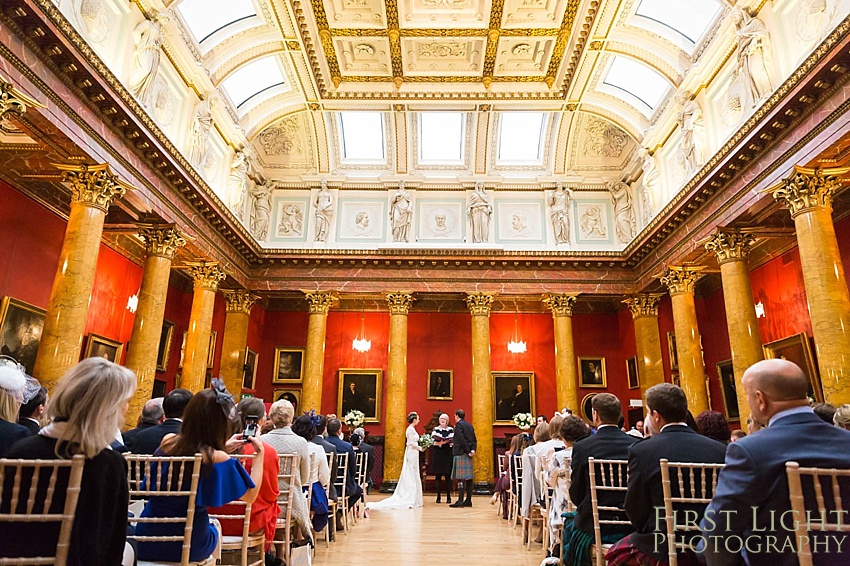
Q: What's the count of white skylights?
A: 7